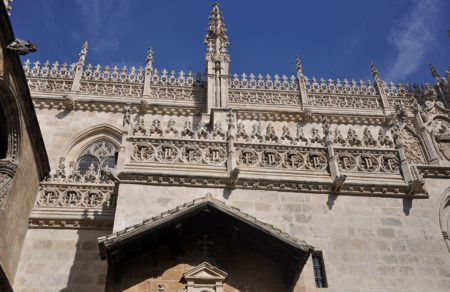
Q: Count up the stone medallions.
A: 14